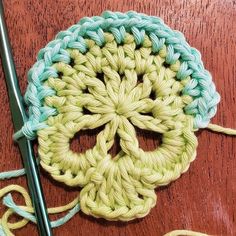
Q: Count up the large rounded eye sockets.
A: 2